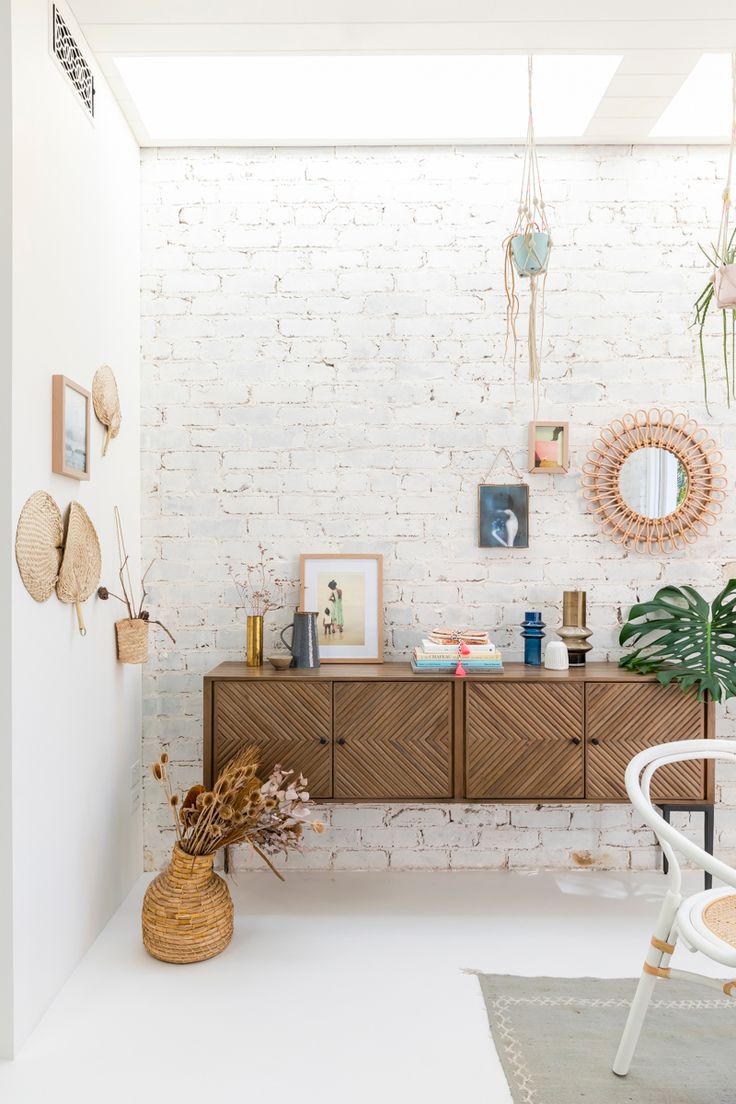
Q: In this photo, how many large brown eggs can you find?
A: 0